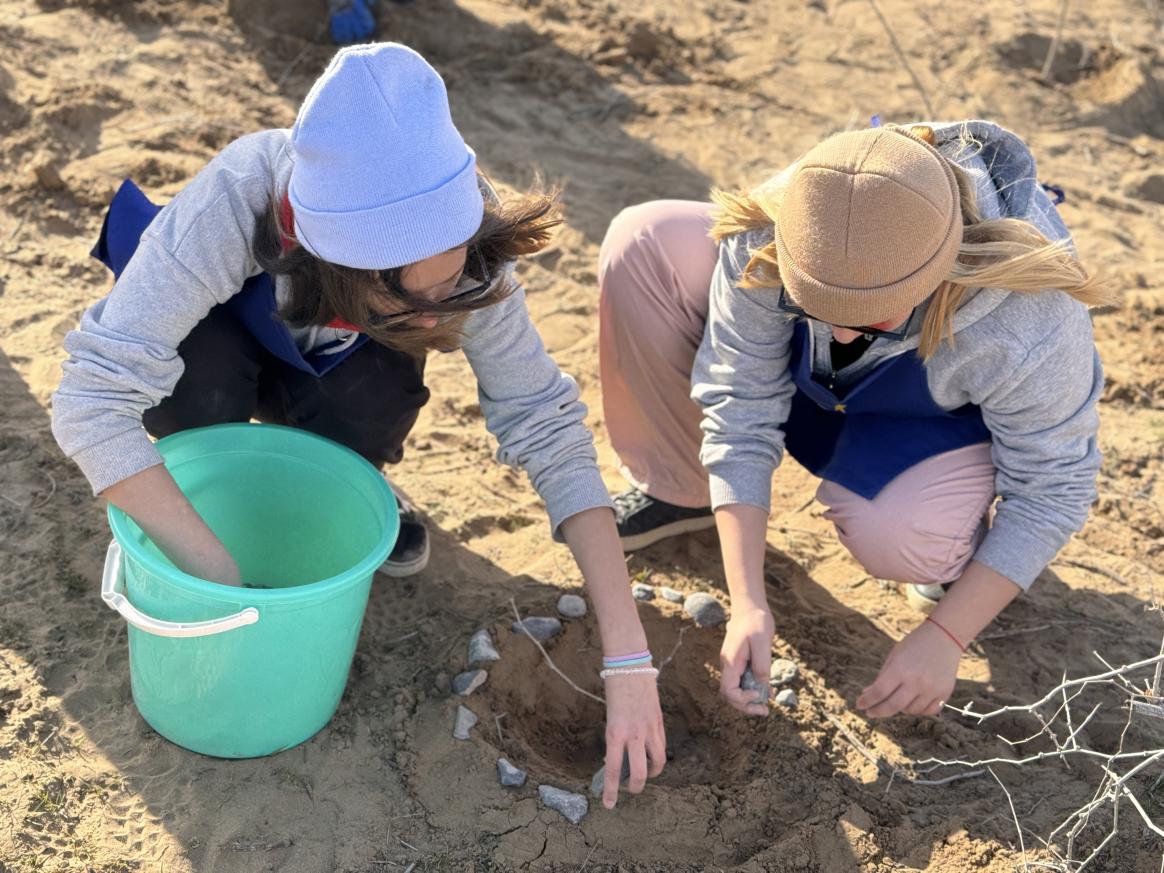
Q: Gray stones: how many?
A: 14